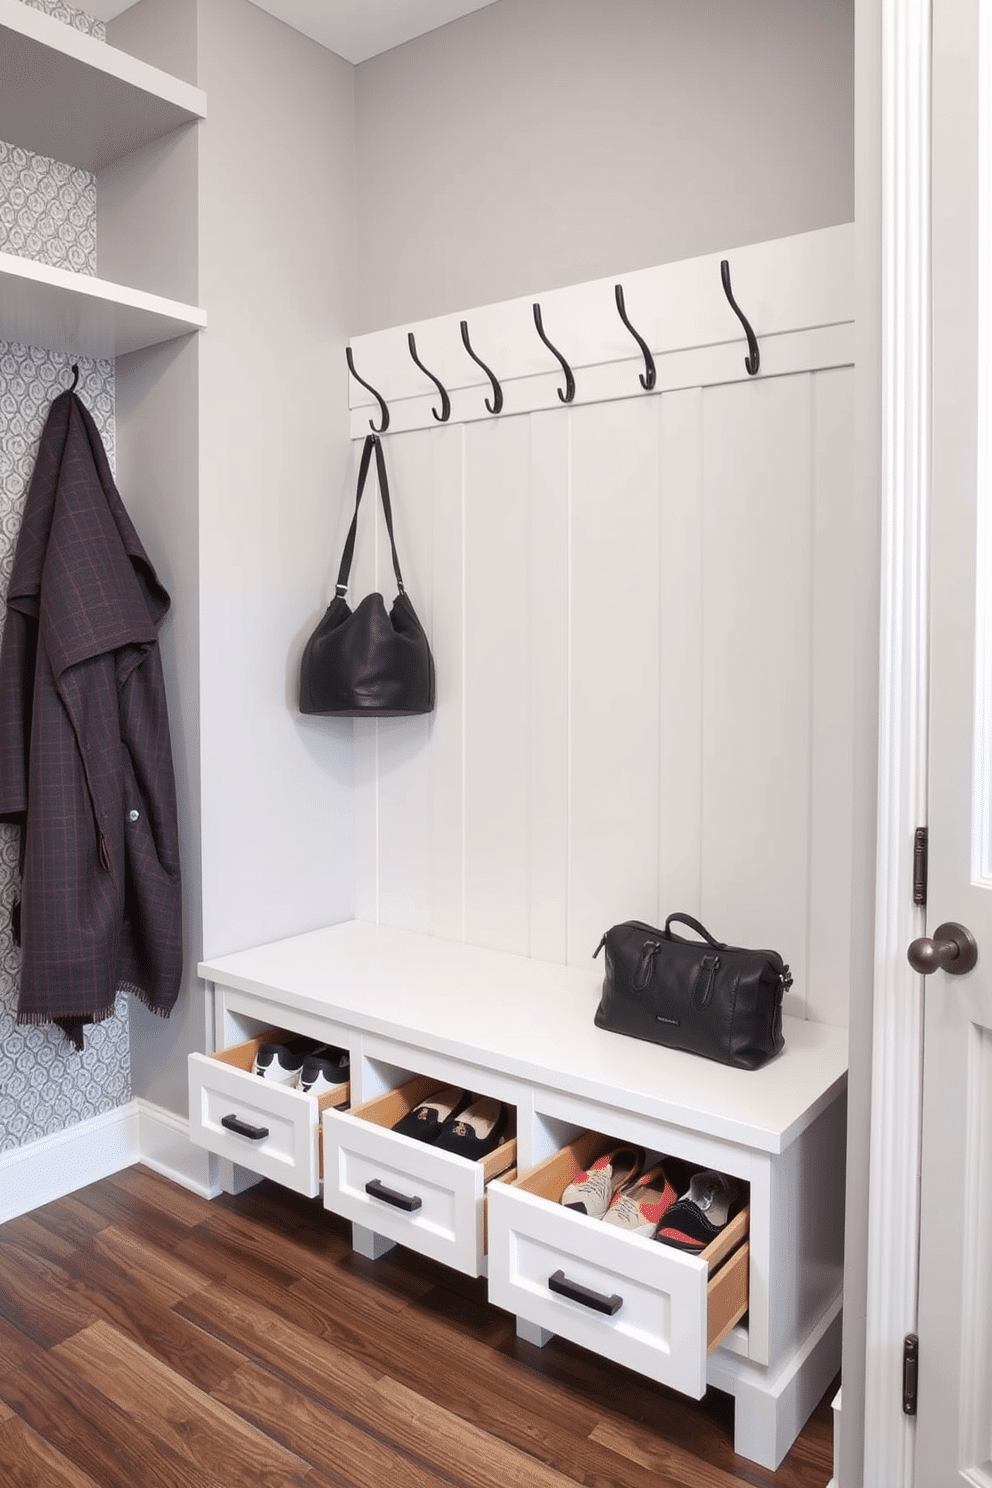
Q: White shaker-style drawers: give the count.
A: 3